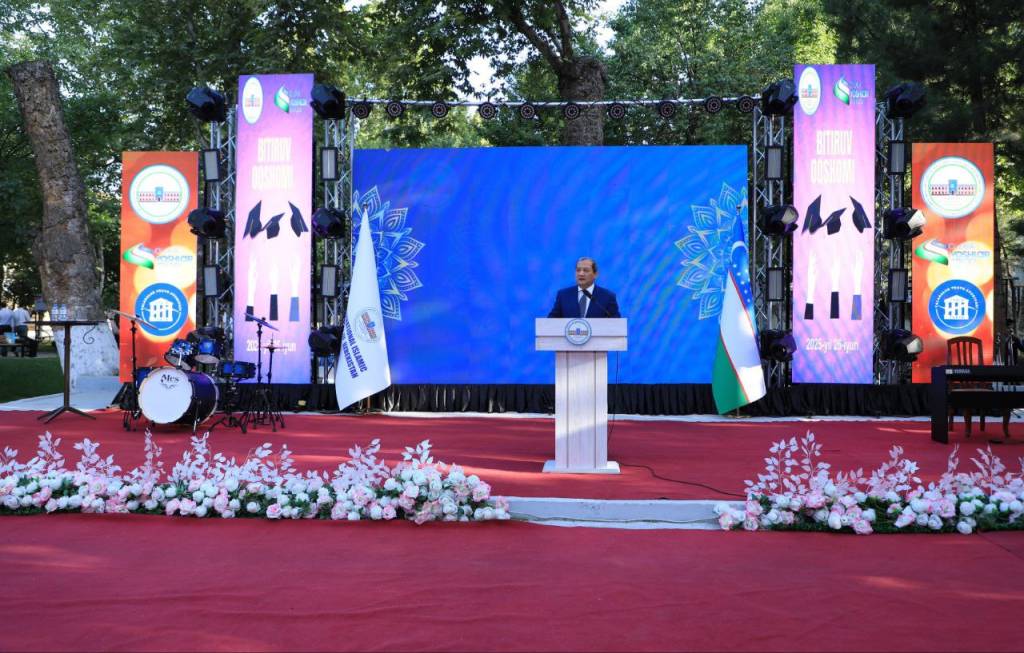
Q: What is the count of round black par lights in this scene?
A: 10